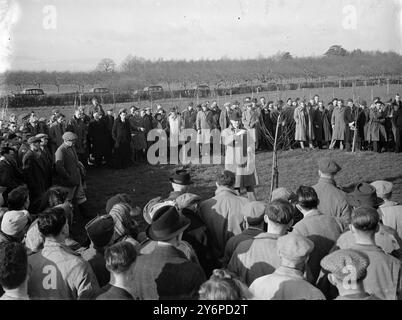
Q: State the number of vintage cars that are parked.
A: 4